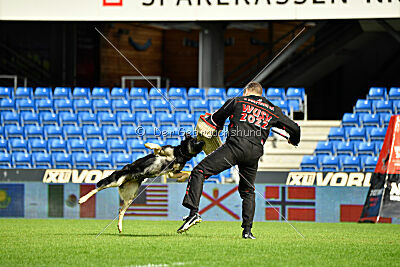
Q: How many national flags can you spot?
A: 6